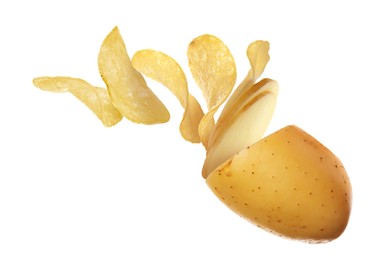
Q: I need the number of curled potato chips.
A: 5